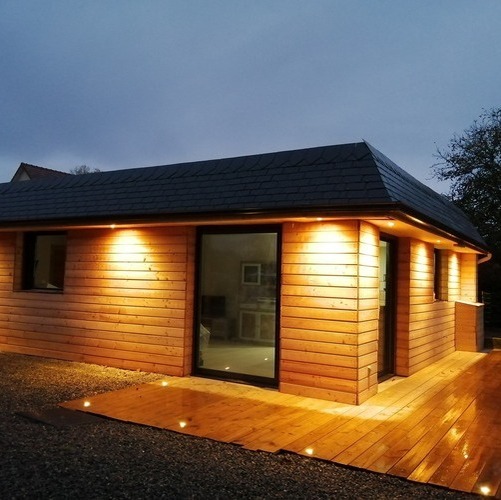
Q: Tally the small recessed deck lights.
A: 5